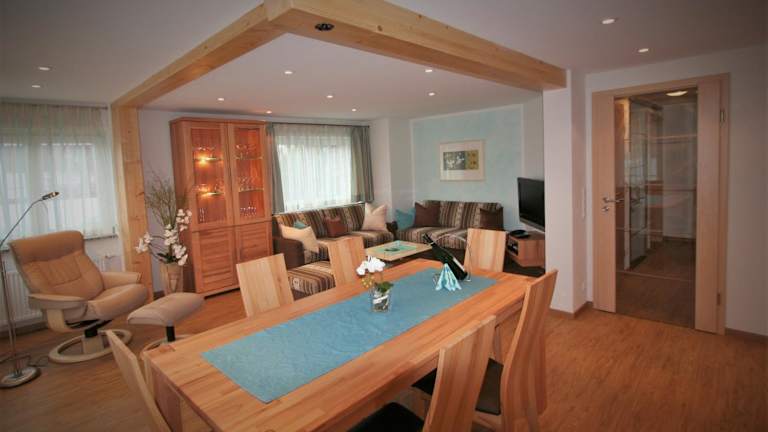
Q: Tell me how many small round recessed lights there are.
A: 11